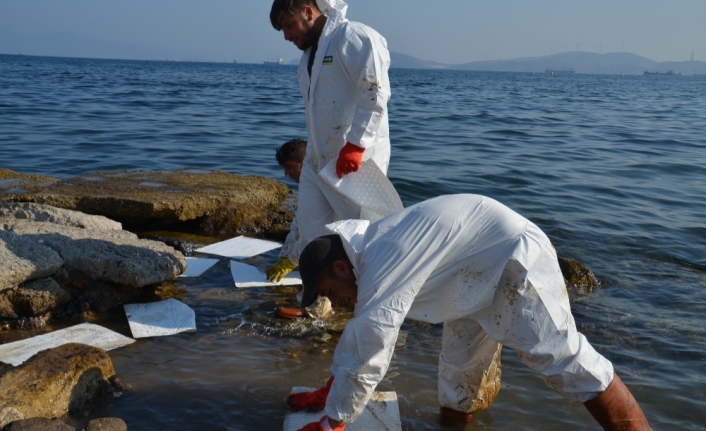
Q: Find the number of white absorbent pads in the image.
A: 7